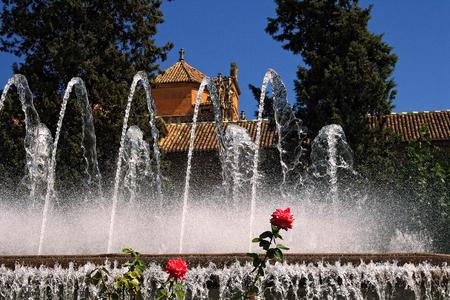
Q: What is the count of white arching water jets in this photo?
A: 5